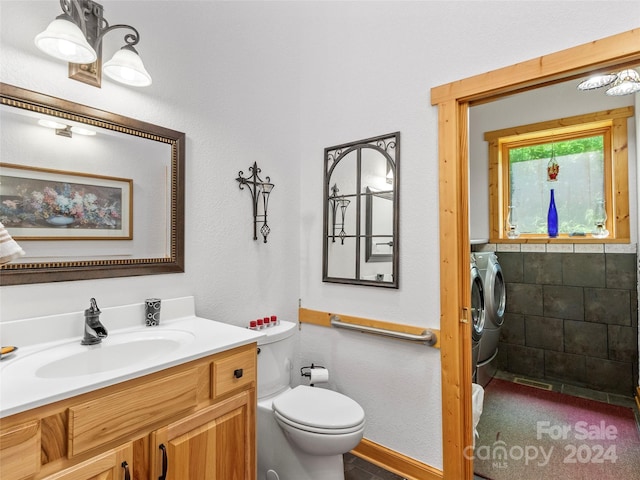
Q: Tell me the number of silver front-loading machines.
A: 2